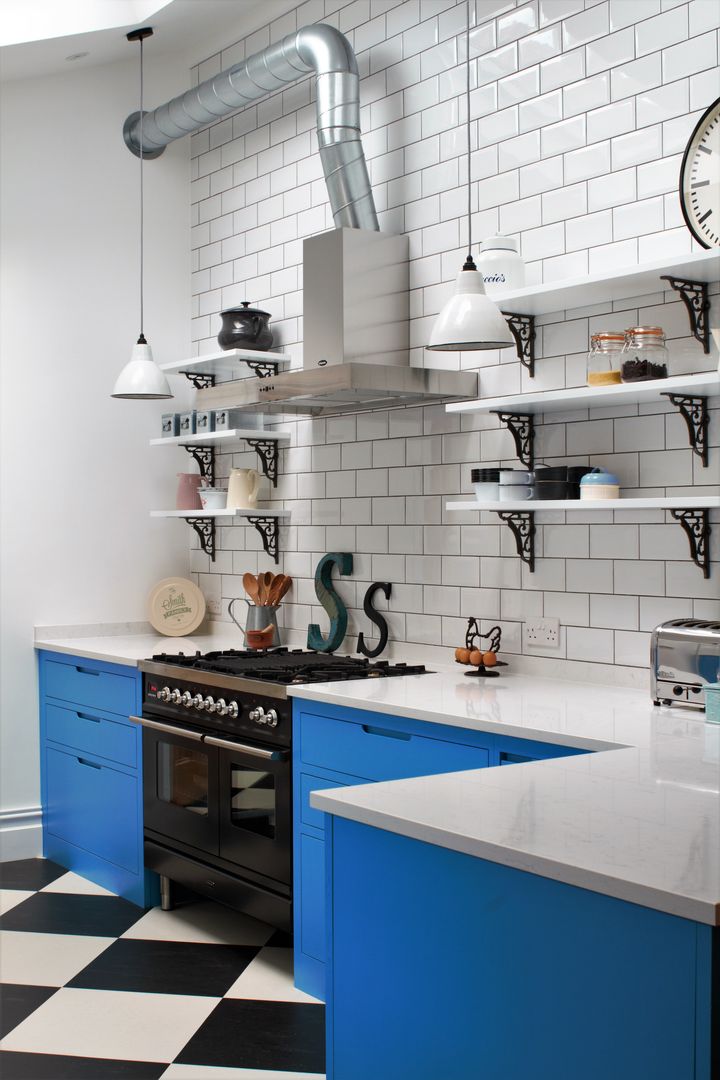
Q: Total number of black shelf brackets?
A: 12